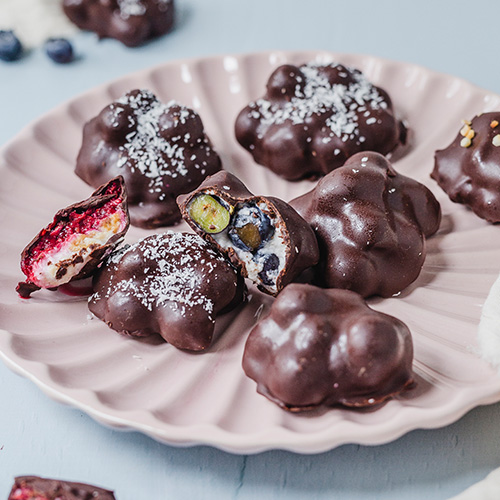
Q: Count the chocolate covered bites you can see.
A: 10